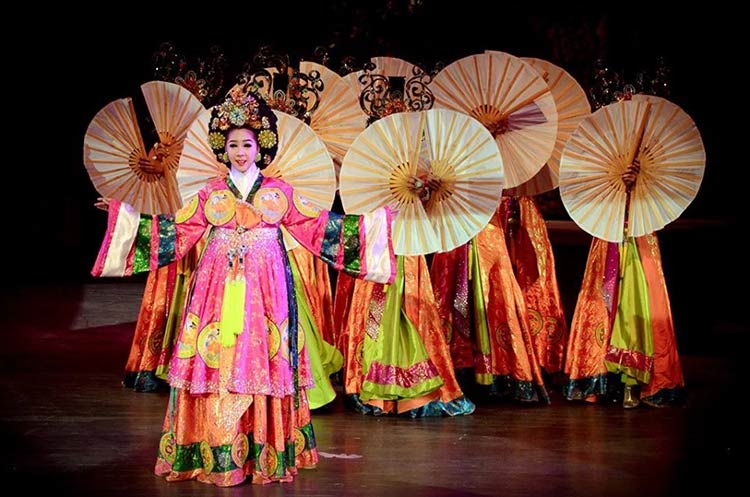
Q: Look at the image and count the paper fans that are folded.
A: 0